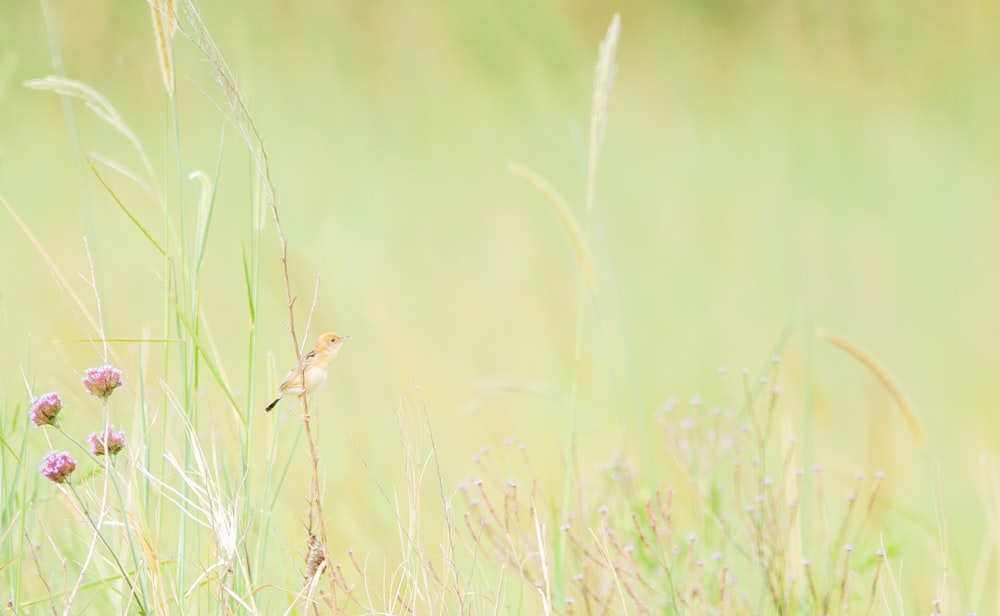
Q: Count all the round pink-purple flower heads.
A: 4